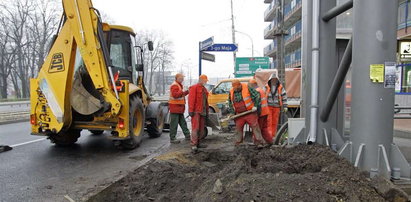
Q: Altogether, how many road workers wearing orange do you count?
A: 5